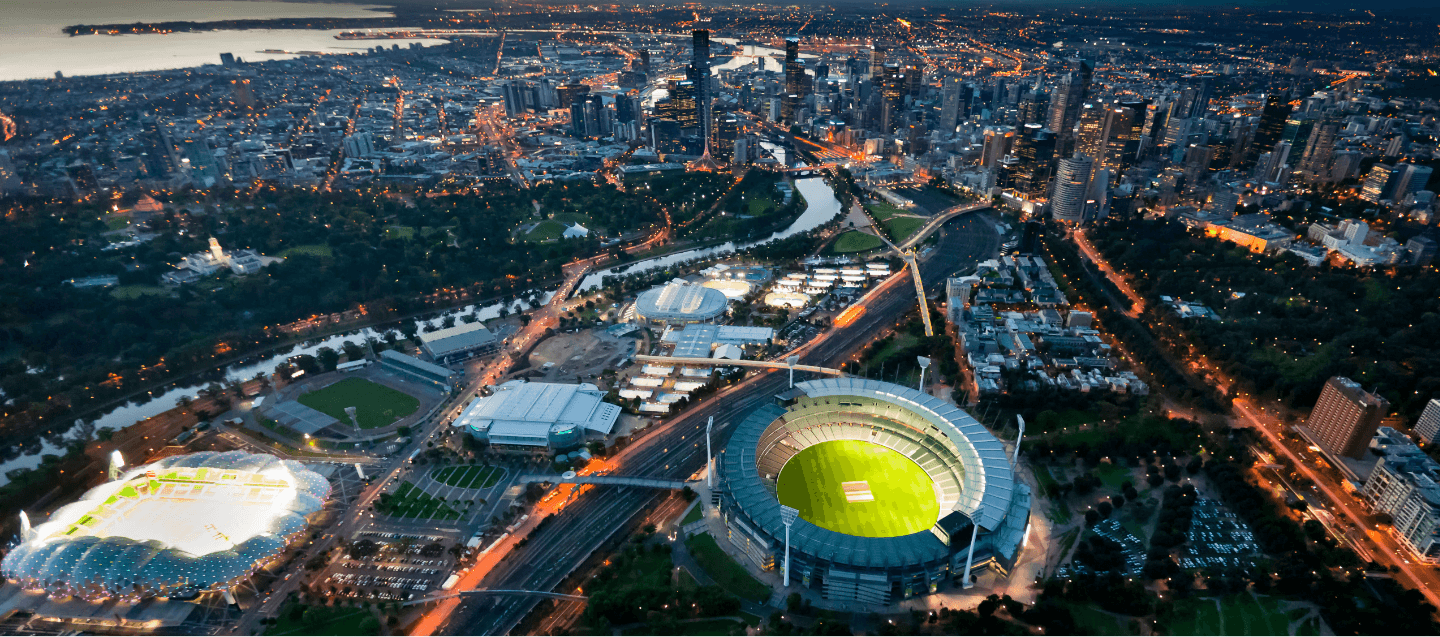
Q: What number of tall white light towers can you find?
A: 6